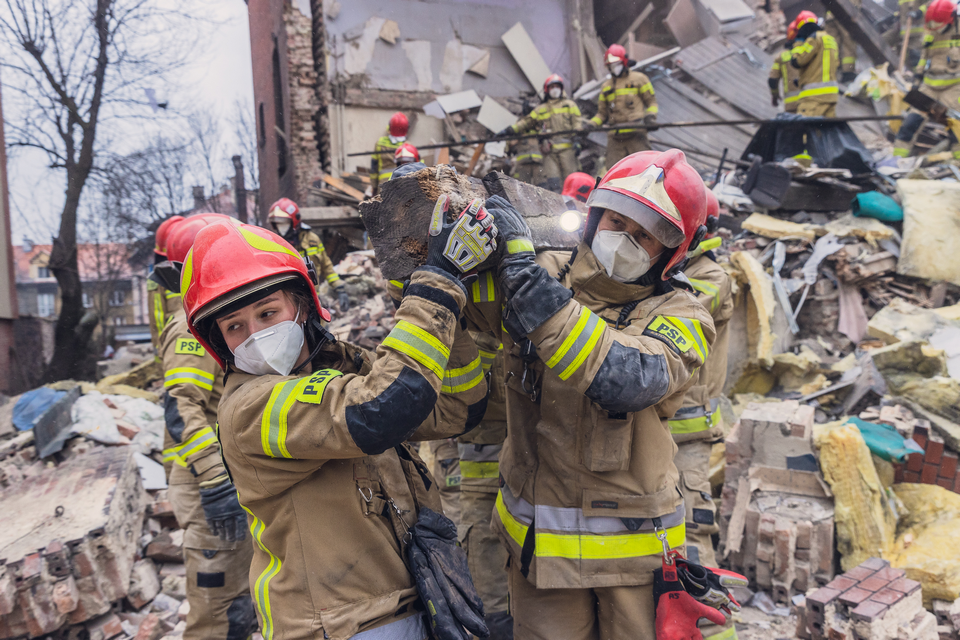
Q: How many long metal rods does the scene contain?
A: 1